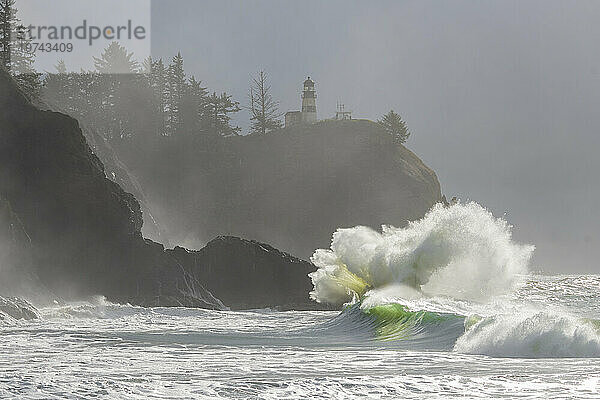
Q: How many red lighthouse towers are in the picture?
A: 0